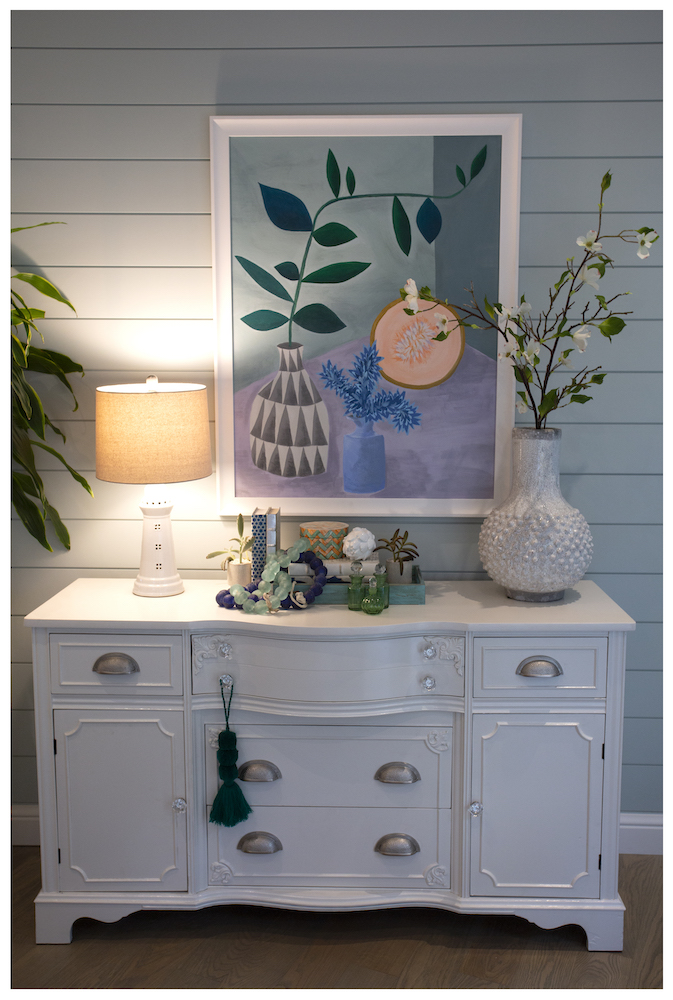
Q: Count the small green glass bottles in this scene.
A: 3